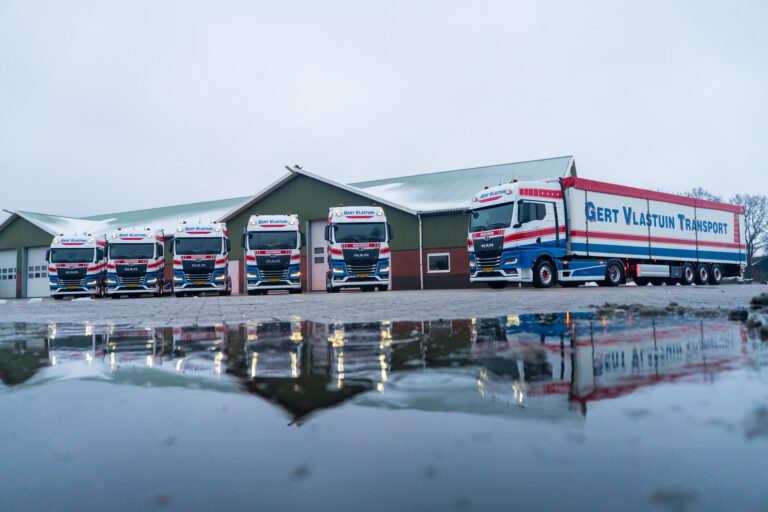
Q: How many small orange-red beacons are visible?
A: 12